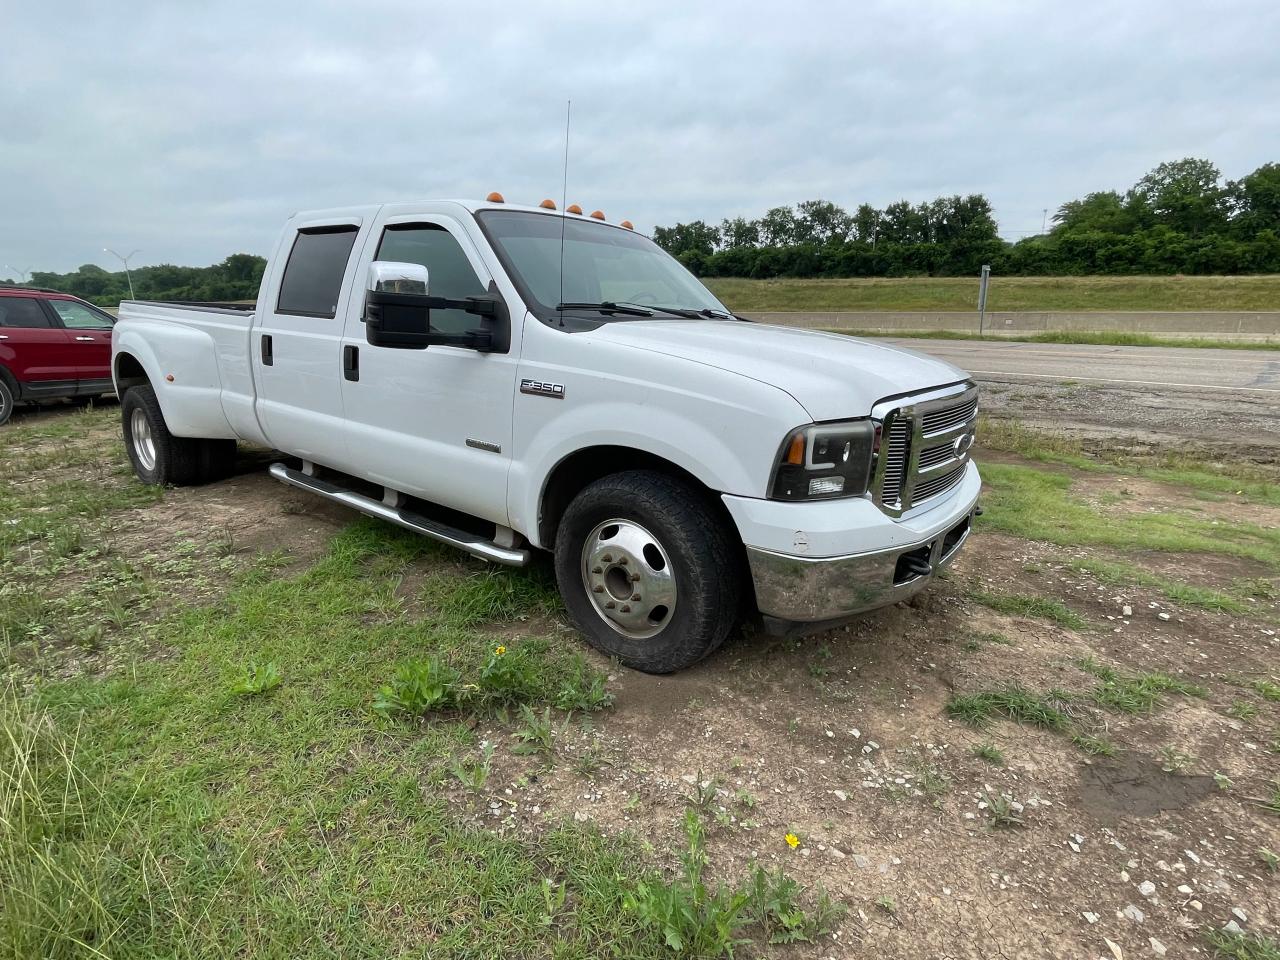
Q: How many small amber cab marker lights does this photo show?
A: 5